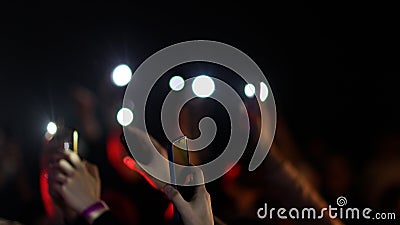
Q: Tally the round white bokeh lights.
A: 7